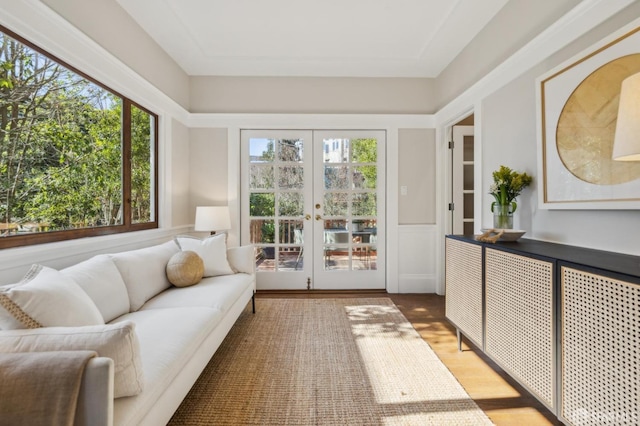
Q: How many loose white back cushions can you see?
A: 2